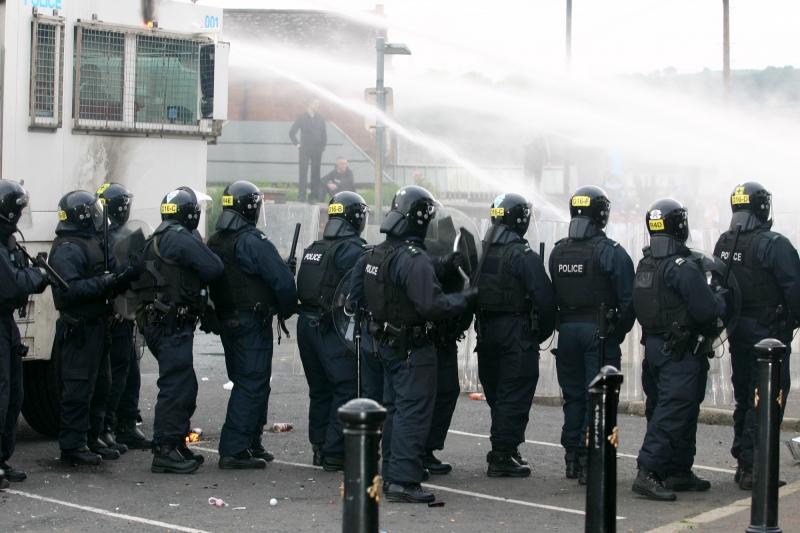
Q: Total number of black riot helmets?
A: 11